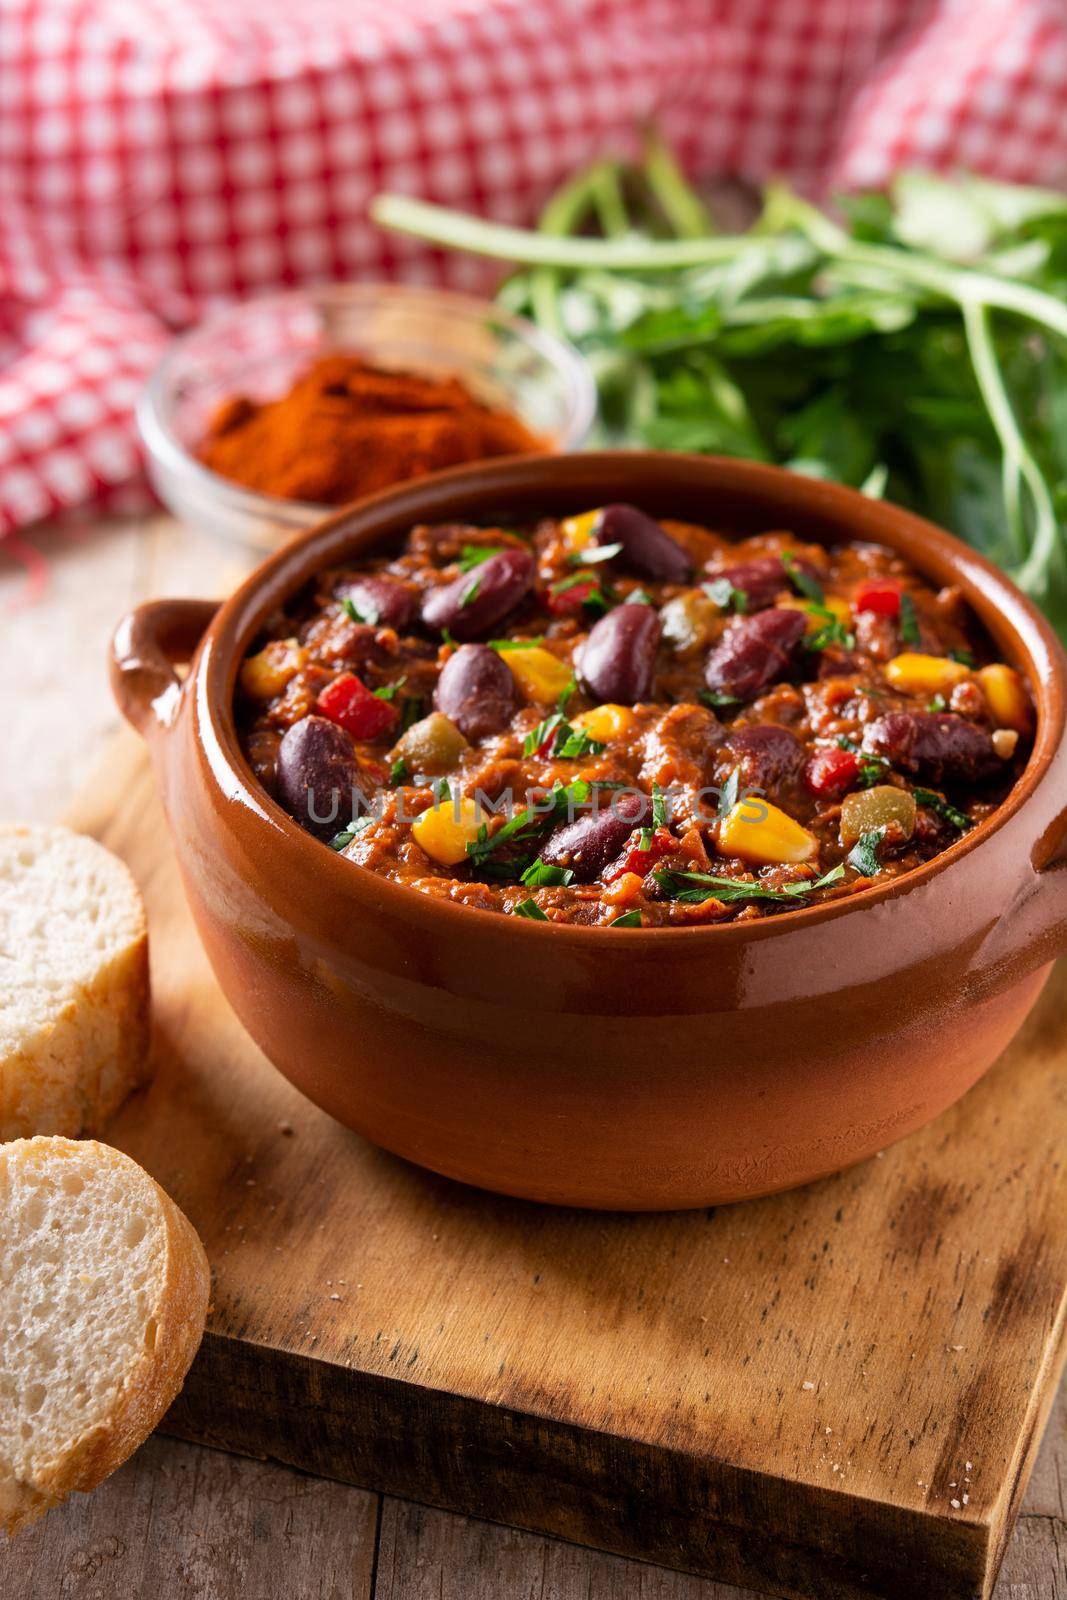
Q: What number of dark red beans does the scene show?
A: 11